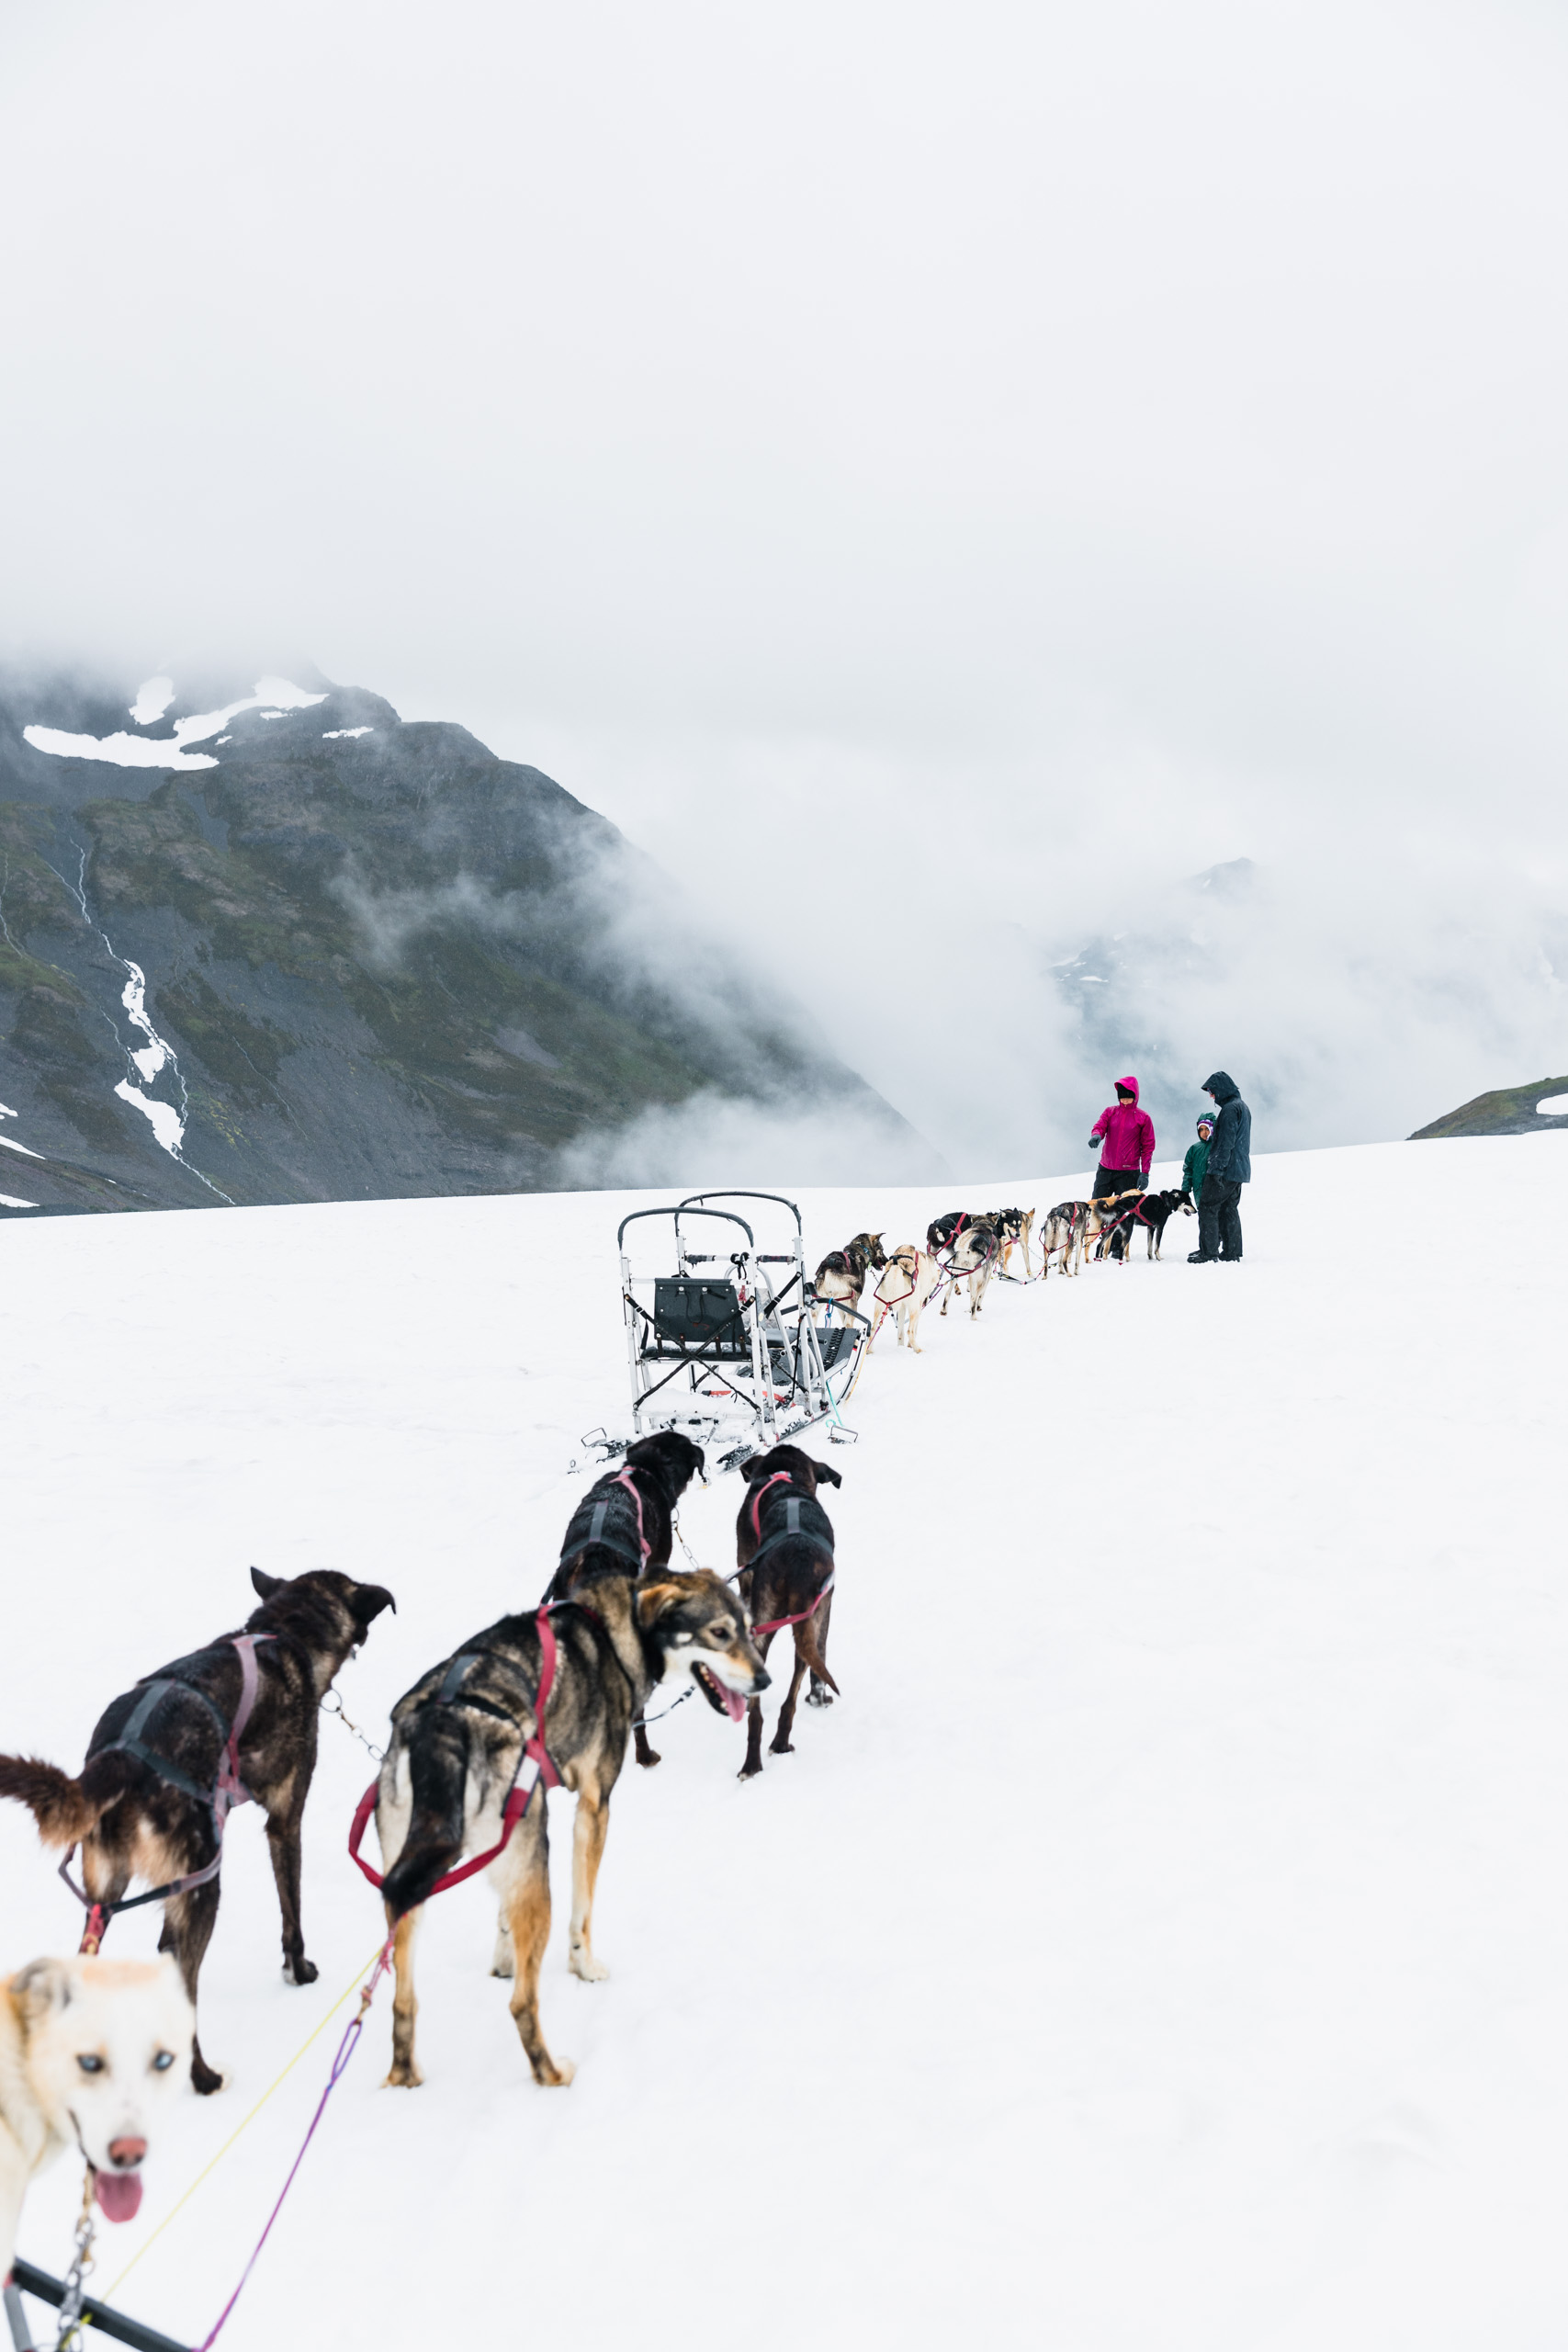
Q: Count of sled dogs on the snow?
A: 13